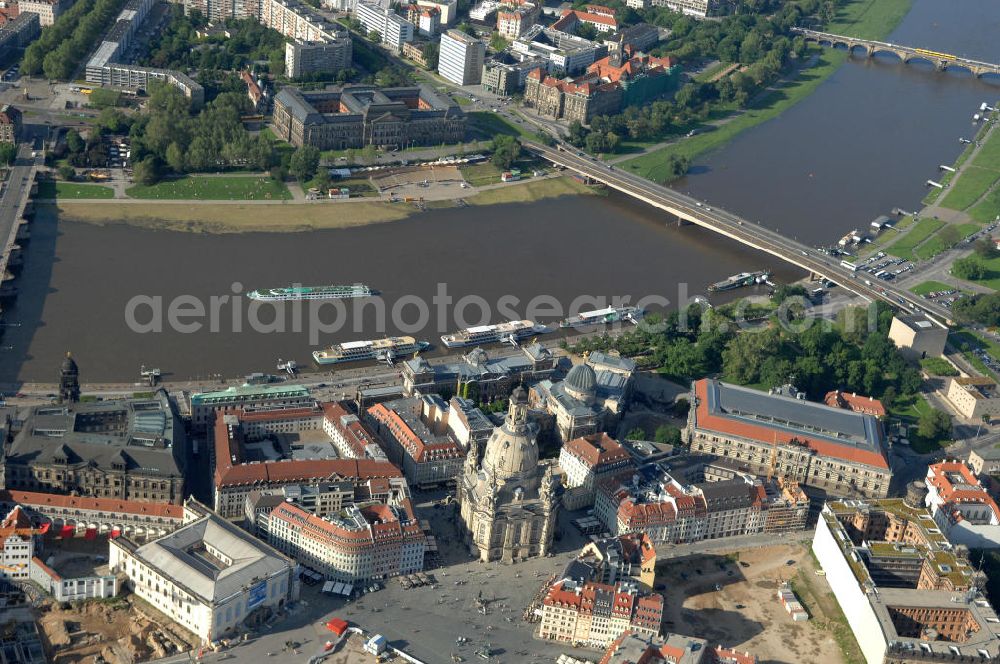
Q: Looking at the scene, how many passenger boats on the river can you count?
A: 5